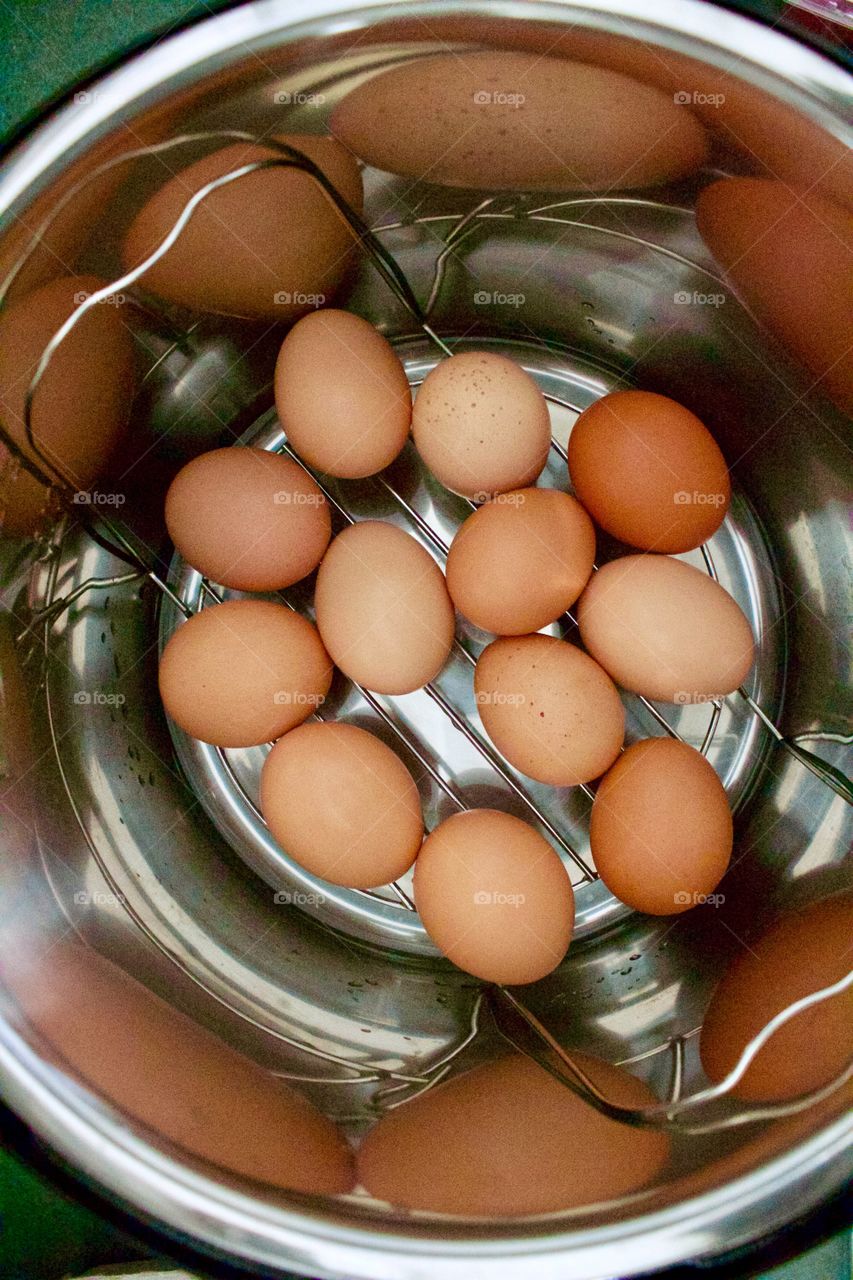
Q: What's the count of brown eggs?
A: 12